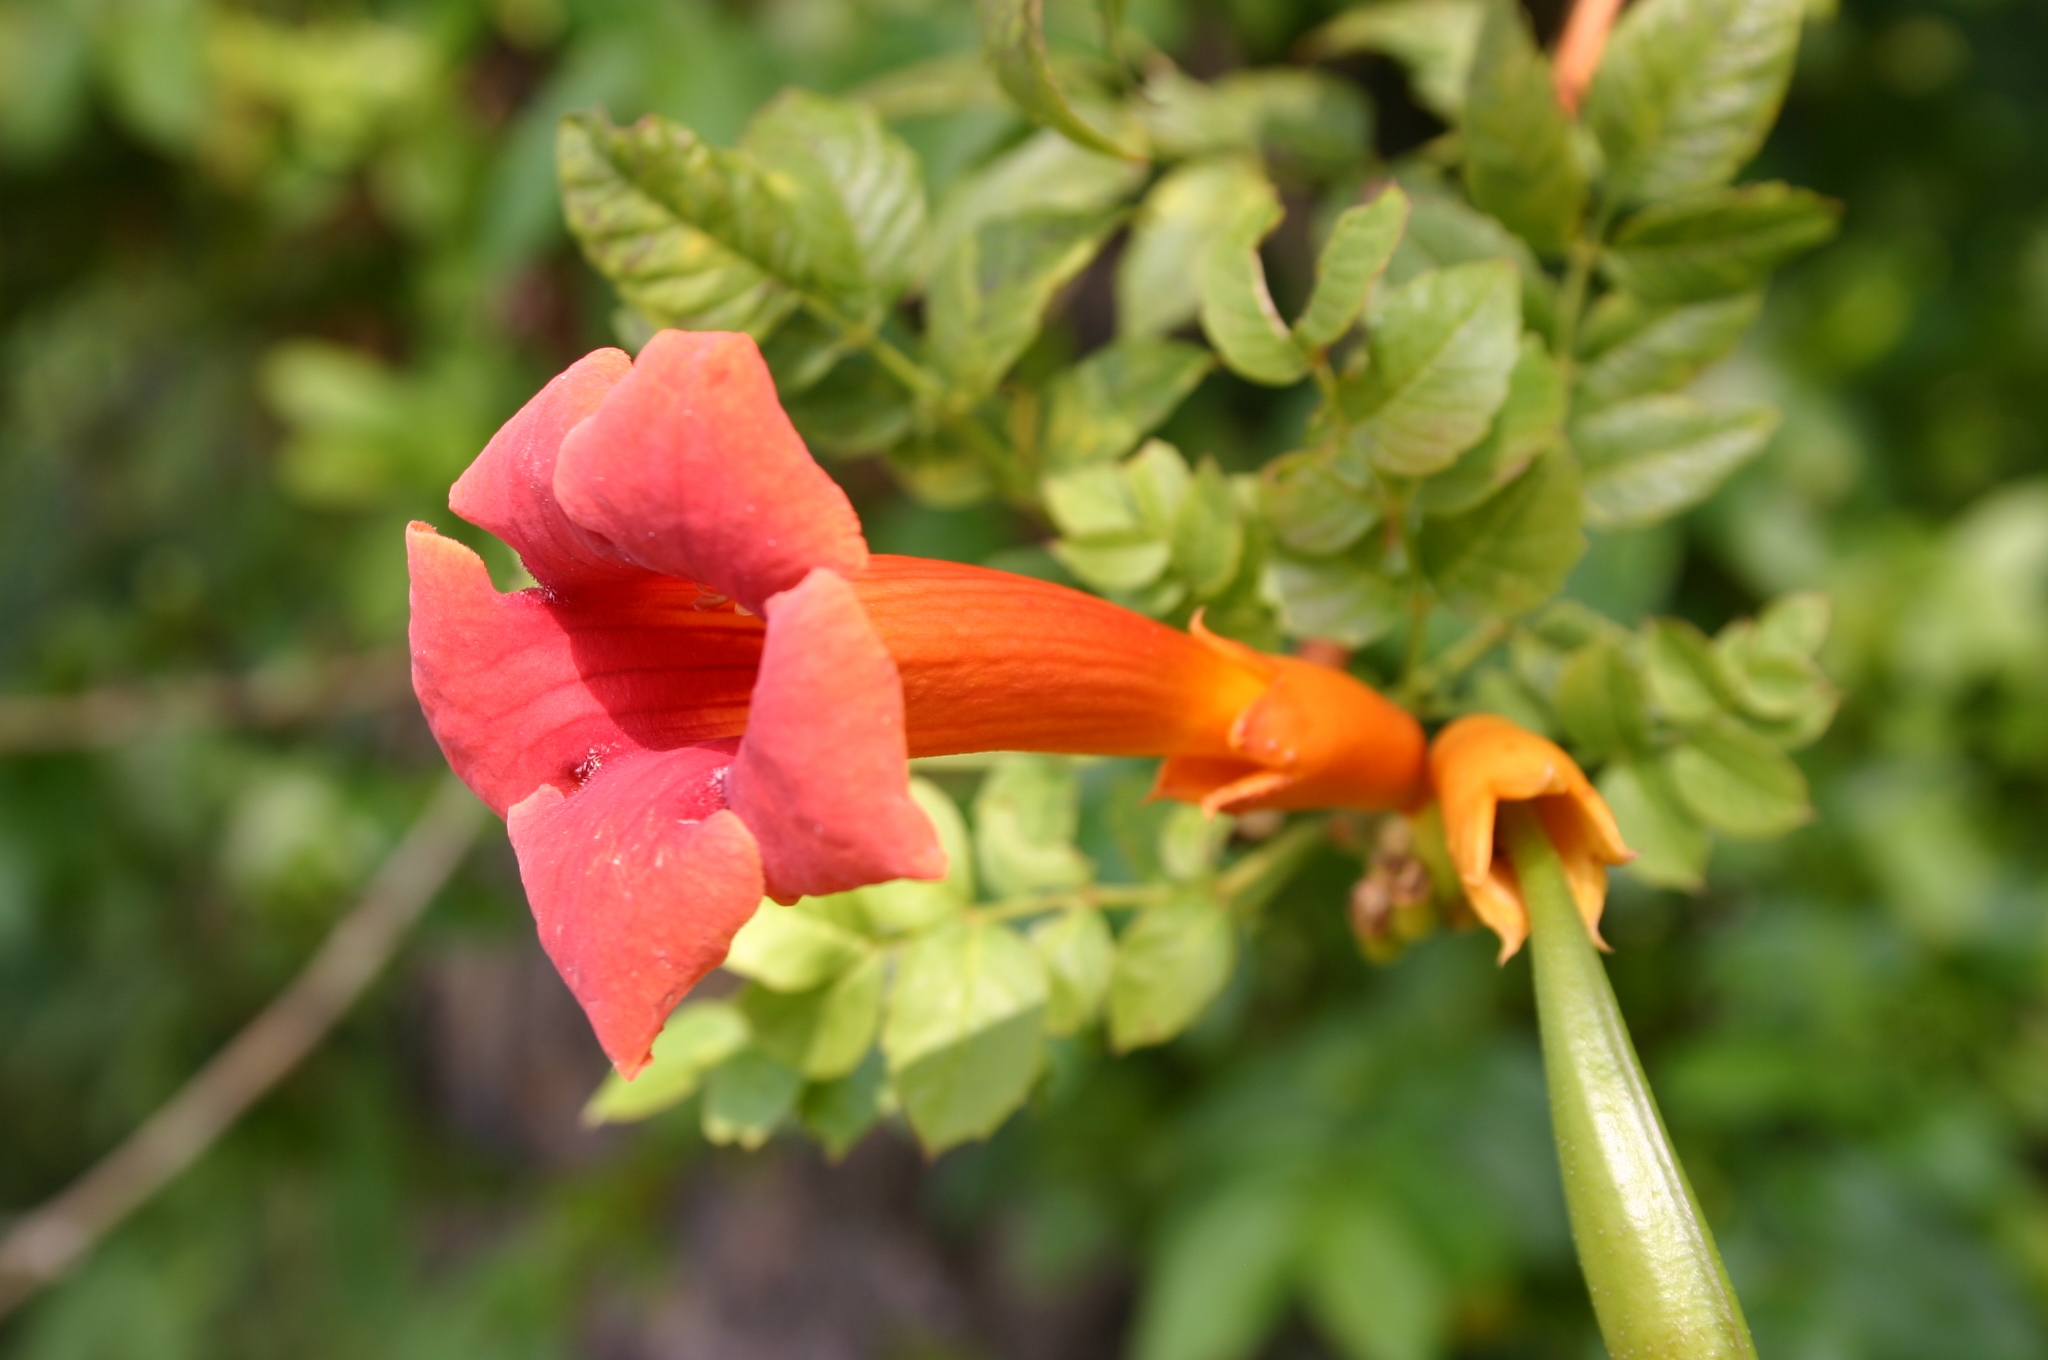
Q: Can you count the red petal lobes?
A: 5